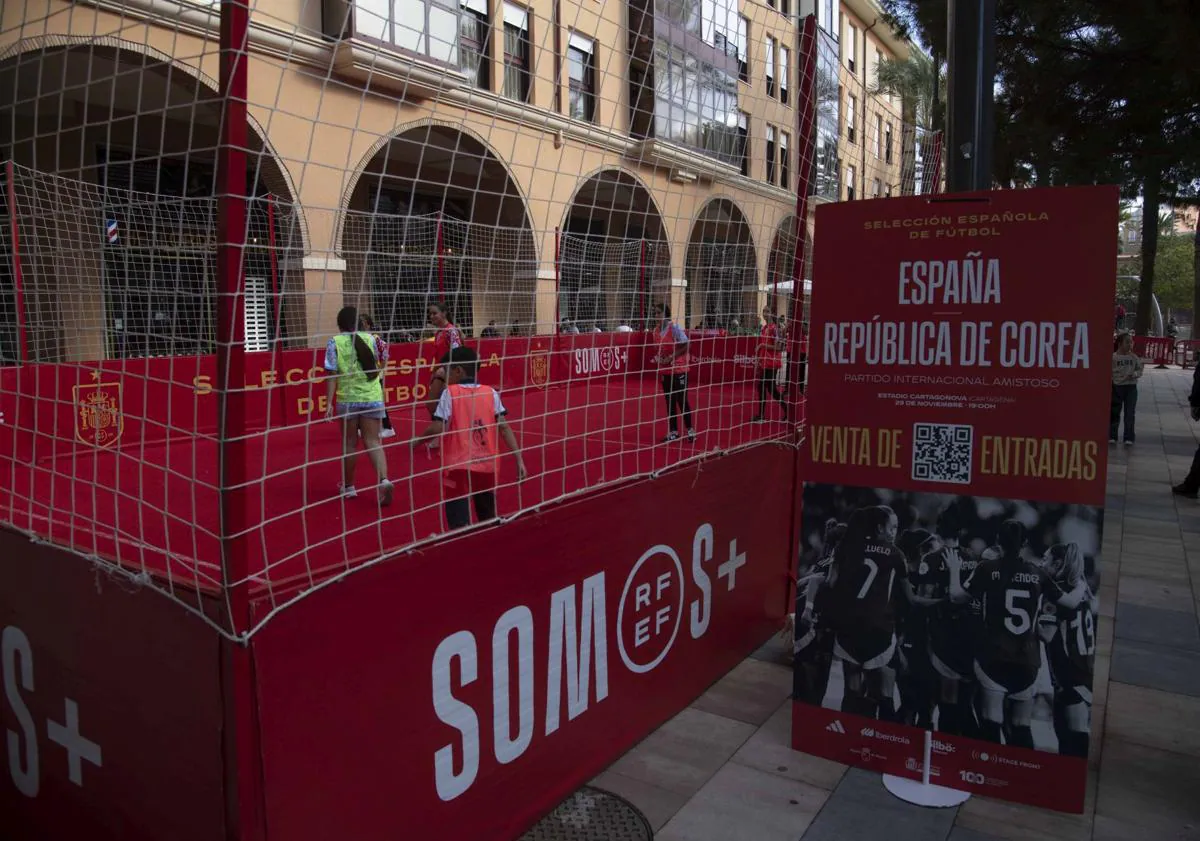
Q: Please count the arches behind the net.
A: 5